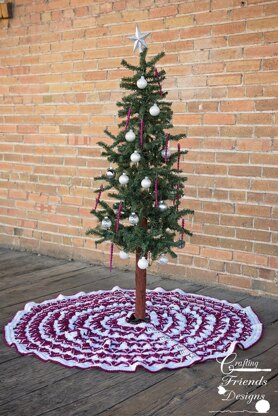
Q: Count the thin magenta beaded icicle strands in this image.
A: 11